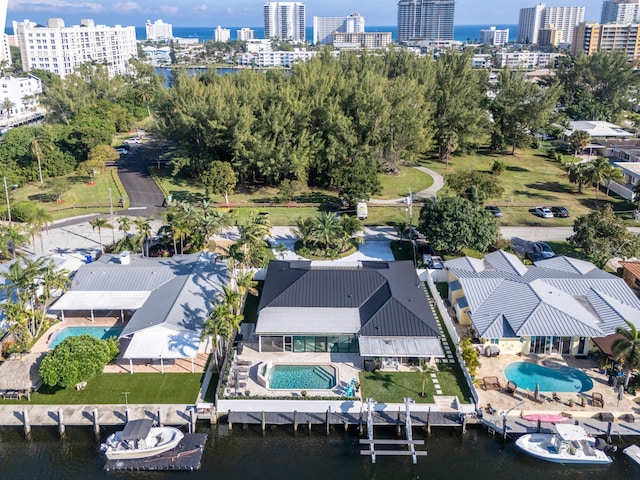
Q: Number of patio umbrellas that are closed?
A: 3